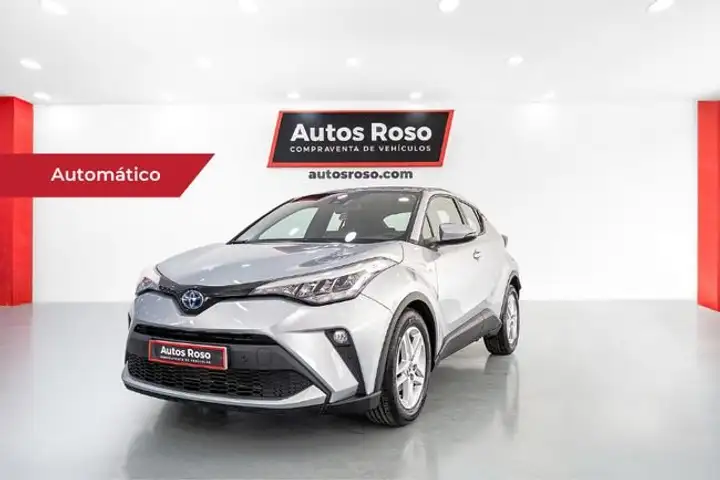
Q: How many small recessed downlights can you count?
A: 13